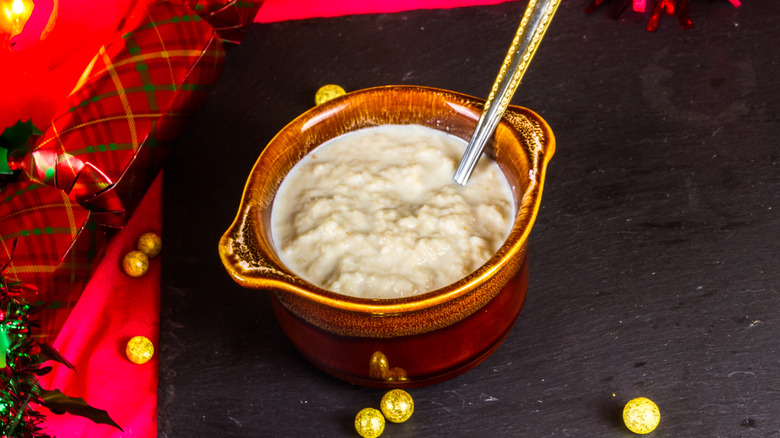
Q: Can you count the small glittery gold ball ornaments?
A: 7